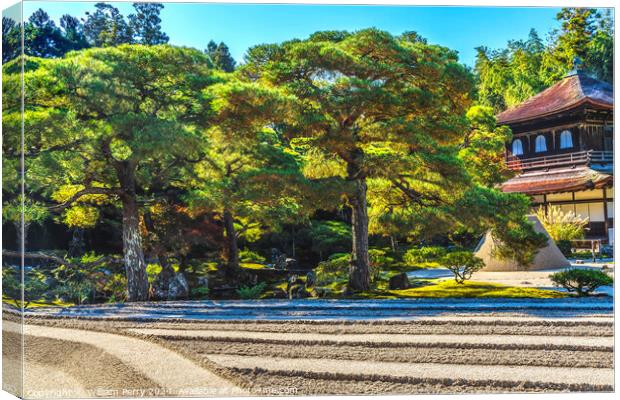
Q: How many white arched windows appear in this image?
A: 3